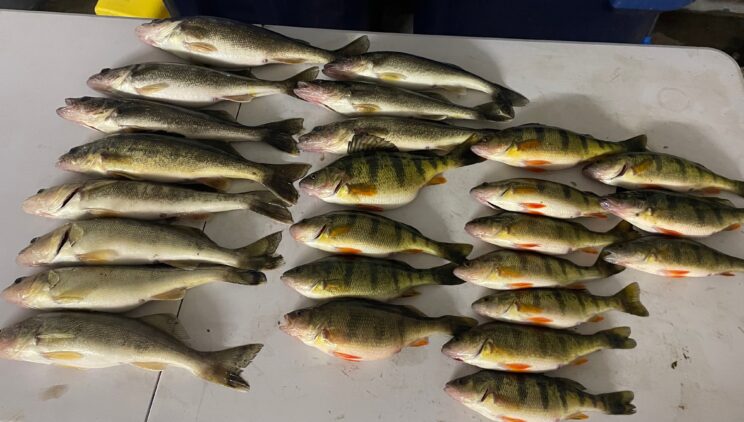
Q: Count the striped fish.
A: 14